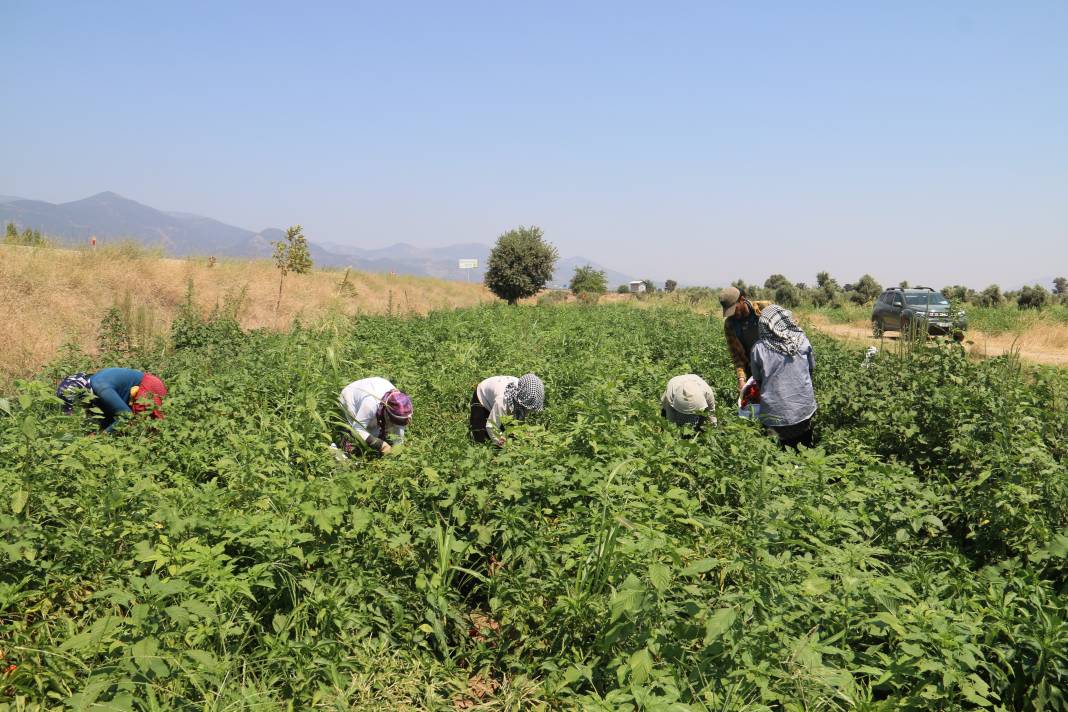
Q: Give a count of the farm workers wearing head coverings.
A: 6